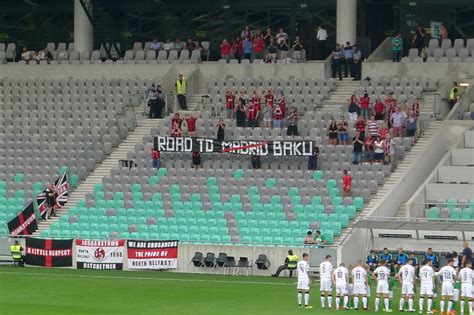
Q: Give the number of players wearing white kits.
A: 9